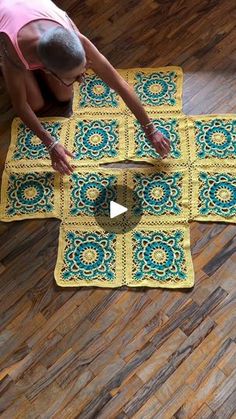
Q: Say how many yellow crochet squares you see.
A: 12